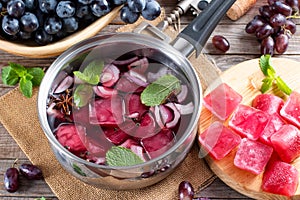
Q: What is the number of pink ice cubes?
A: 9